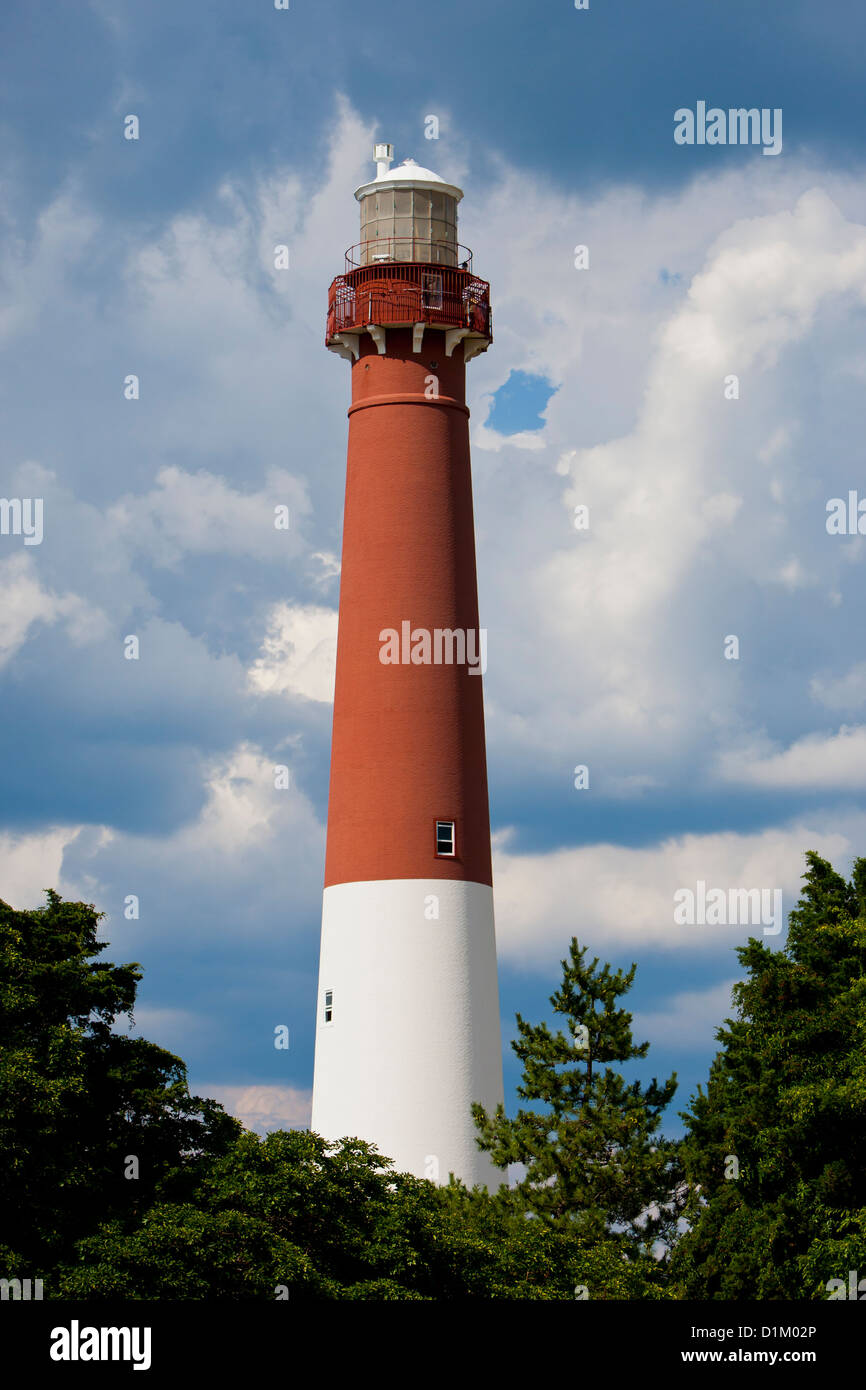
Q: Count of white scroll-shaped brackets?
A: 6